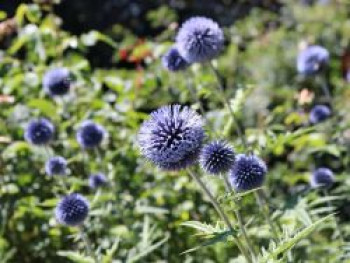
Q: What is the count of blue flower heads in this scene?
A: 14